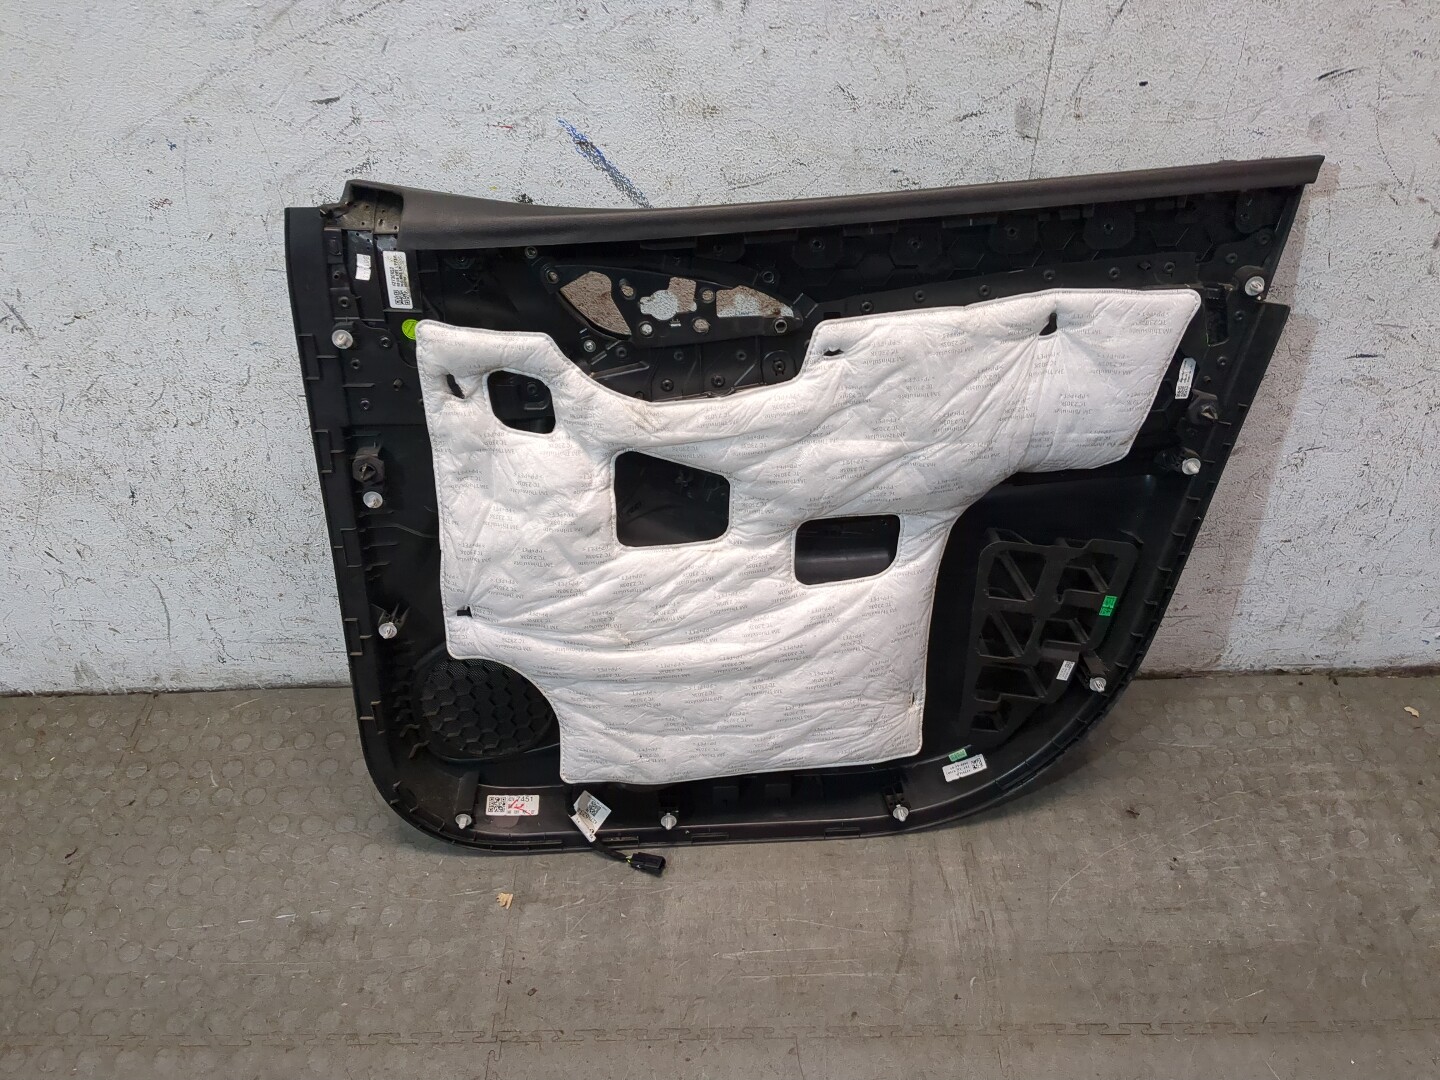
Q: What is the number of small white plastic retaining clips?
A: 9